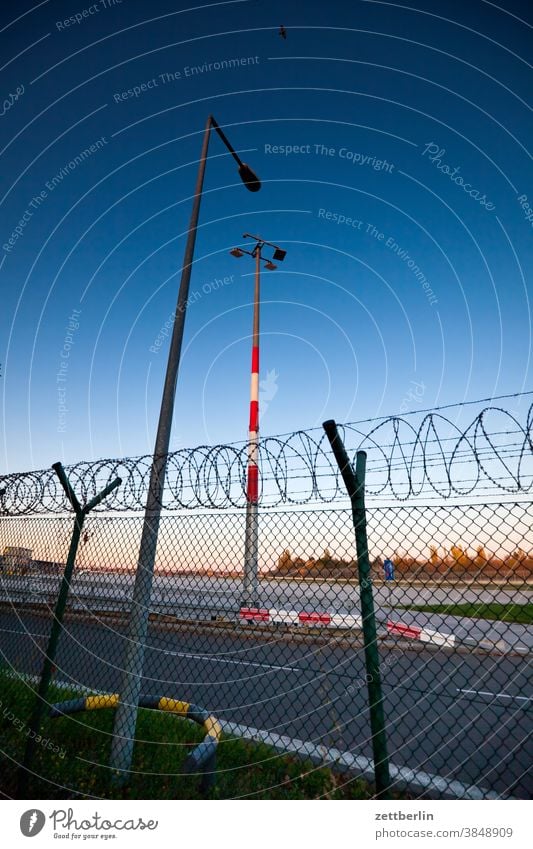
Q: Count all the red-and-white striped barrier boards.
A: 2